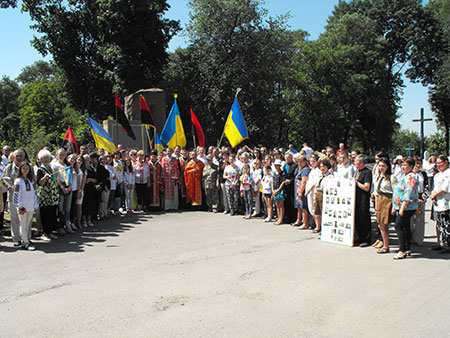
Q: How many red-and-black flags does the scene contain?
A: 4